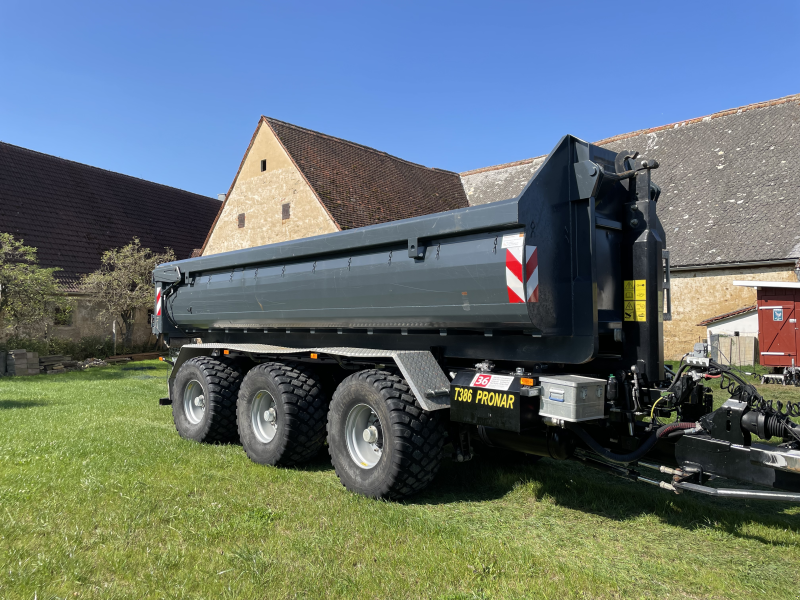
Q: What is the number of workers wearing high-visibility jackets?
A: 0